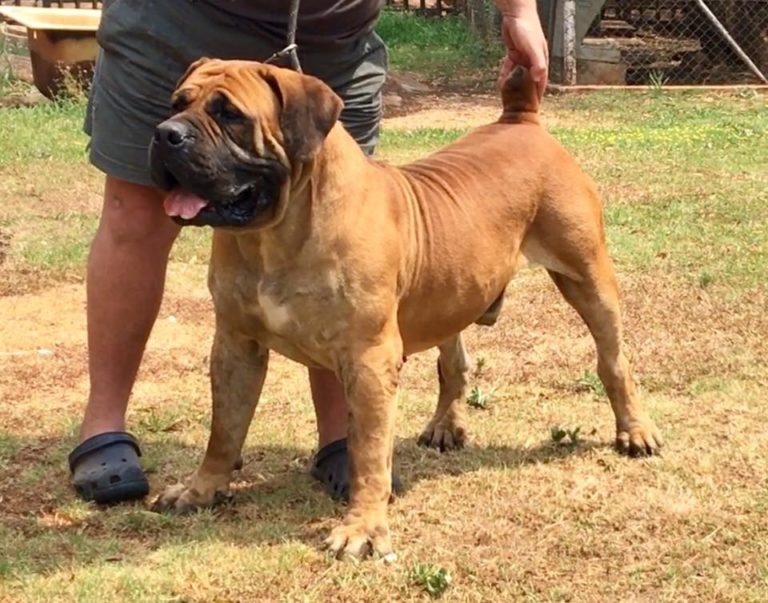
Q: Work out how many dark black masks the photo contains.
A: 1